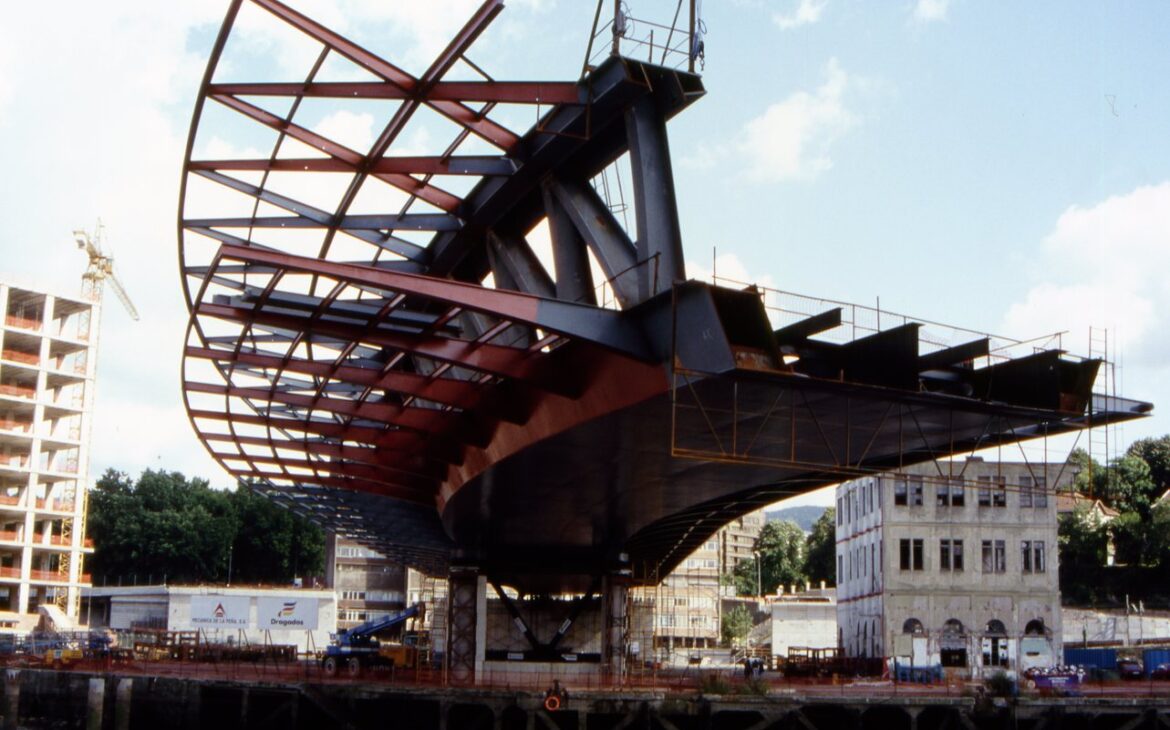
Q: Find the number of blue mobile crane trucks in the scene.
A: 1